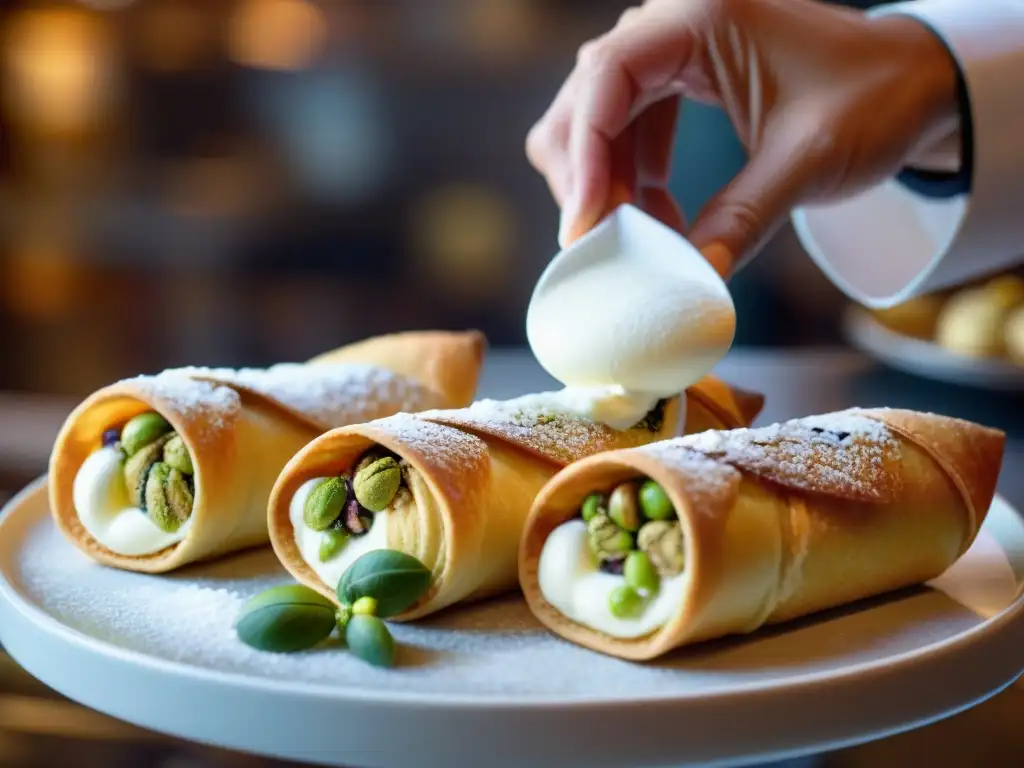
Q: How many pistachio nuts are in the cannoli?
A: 14